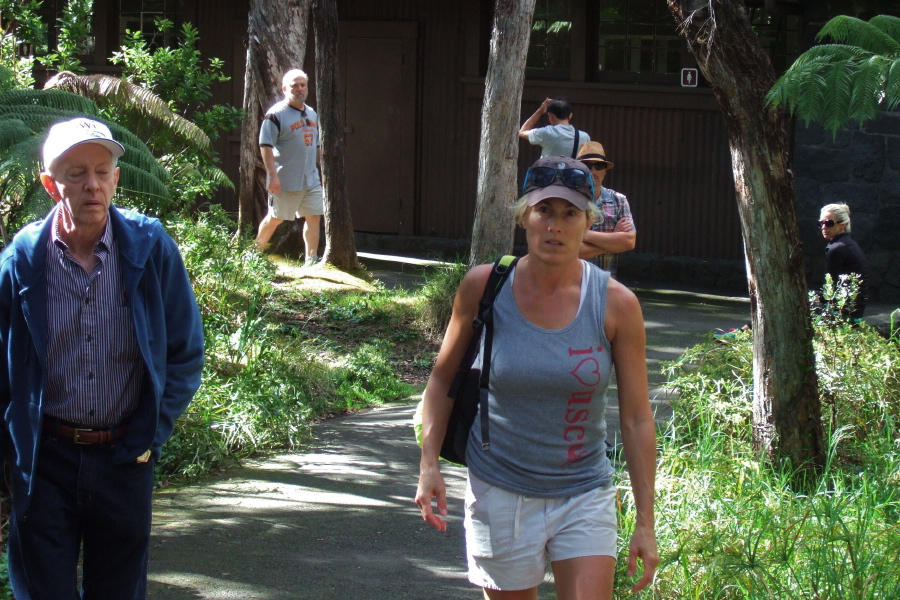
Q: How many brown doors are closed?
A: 1